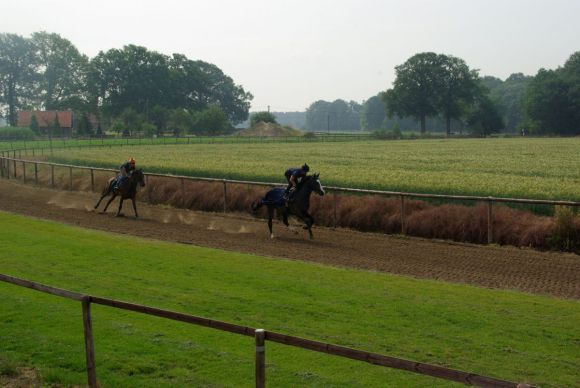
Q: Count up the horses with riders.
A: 2